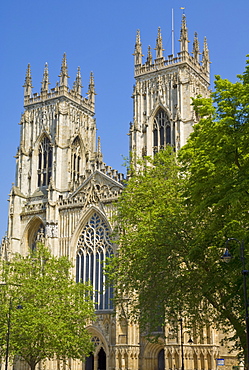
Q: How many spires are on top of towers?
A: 11